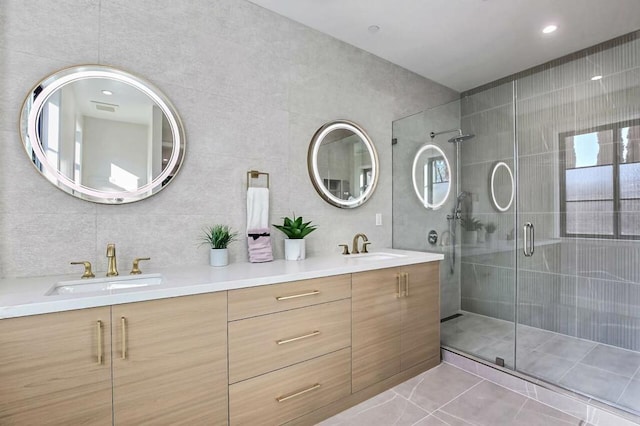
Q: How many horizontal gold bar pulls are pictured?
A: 3